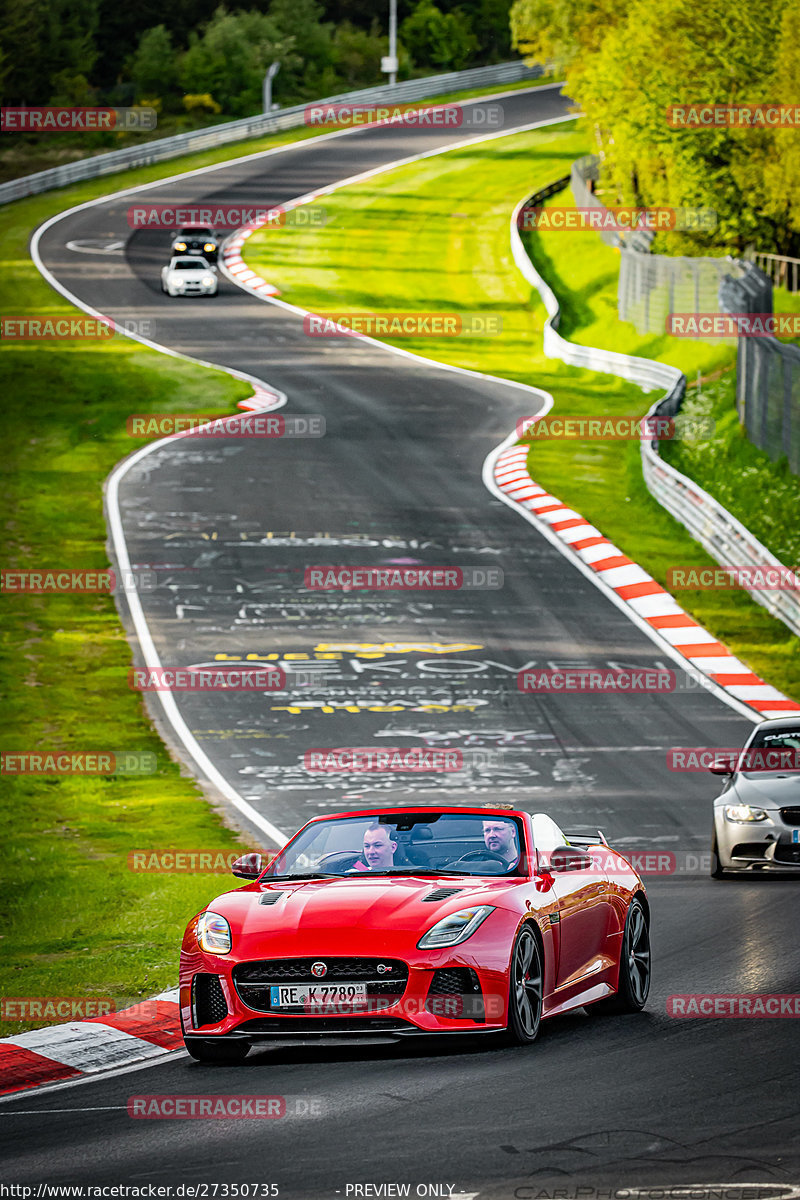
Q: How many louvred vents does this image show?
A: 2